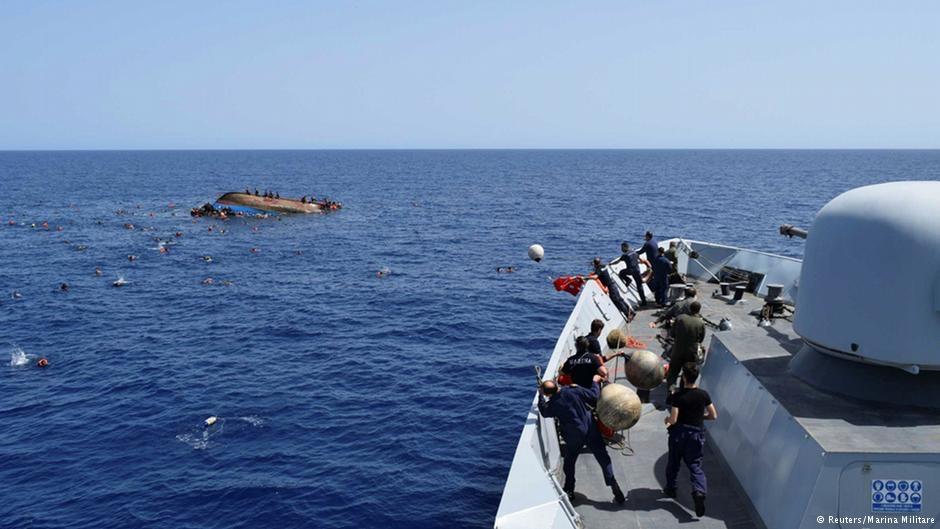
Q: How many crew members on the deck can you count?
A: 11